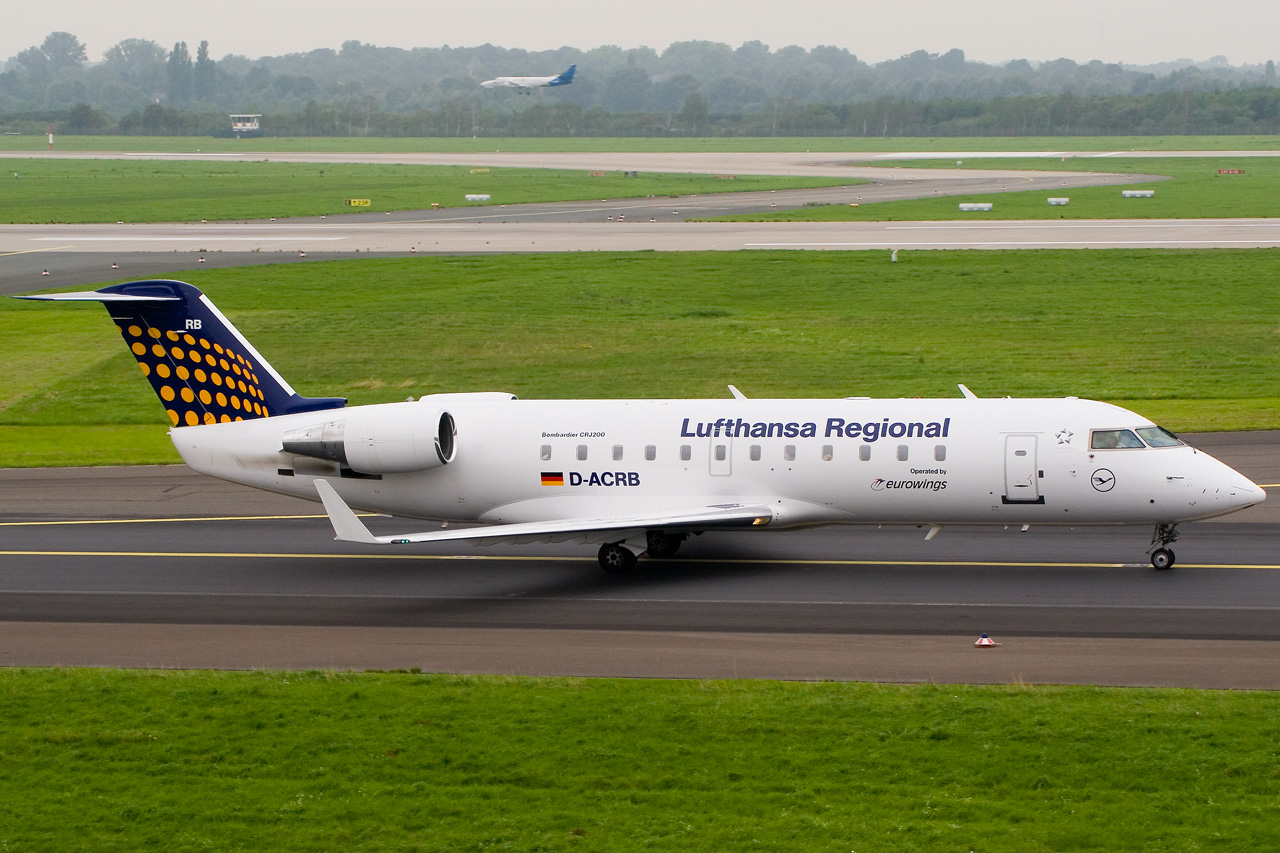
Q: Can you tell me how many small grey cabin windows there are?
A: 12